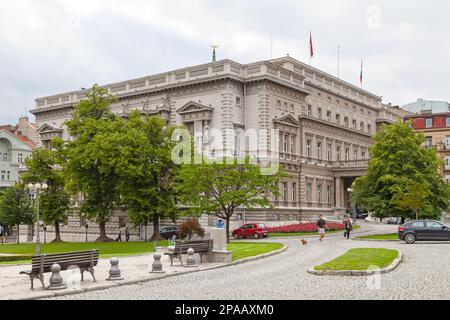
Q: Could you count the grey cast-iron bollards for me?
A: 4